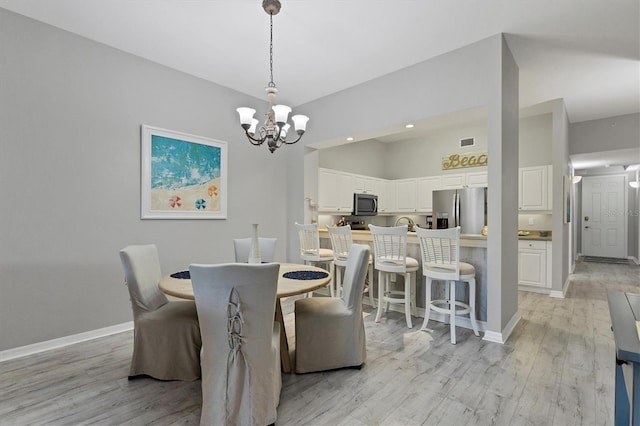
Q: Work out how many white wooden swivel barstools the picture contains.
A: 4